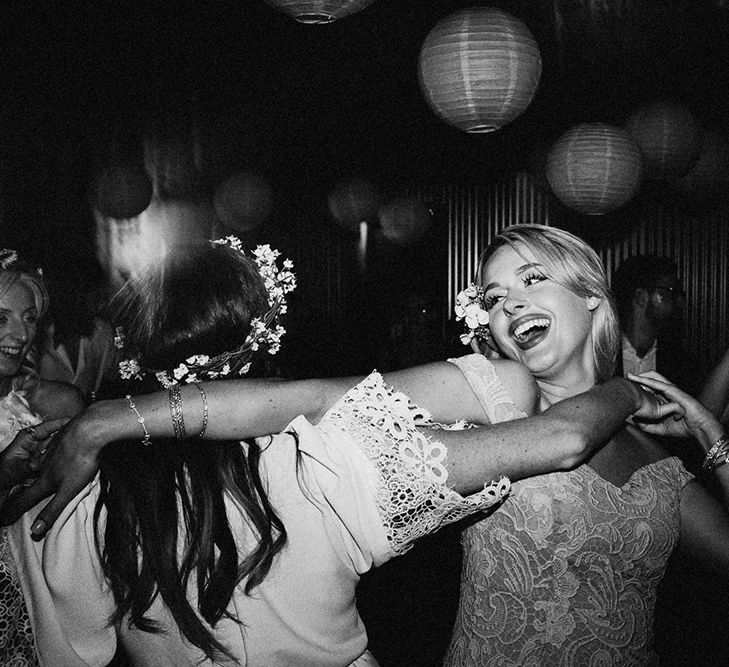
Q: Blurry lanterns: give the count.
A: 6